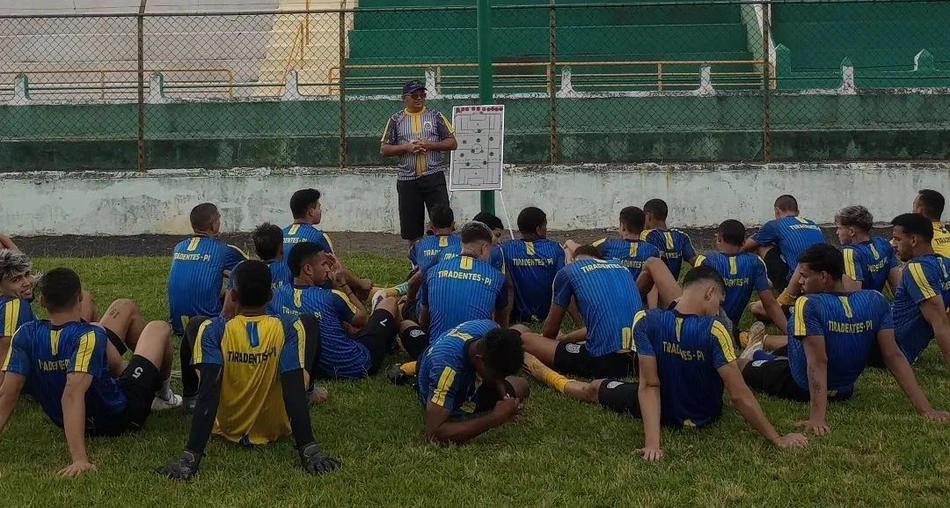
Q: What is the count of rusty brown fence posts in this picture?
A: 4